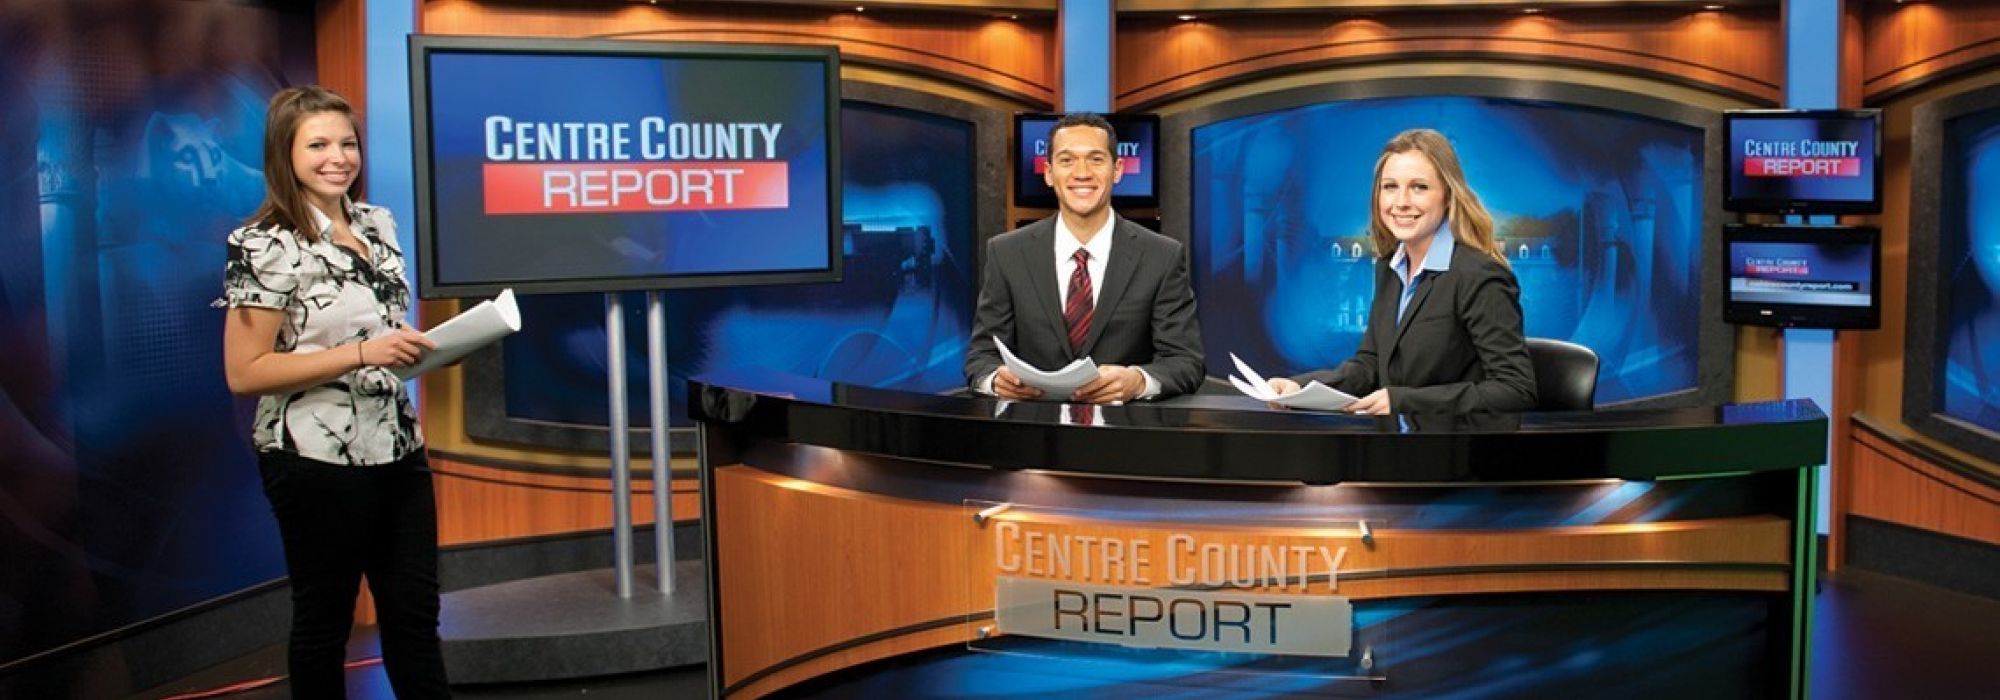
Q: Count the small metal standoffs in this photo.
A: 4